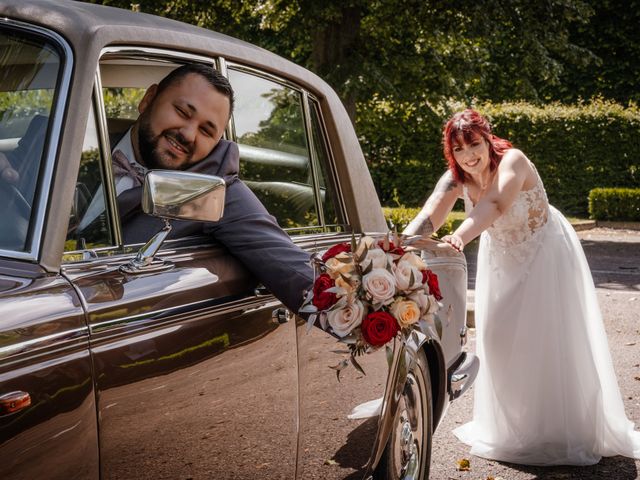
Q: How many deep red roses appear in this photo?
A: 5